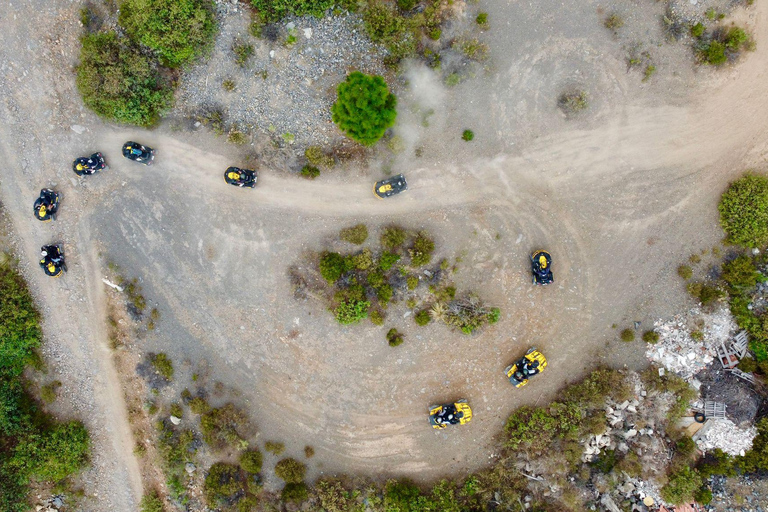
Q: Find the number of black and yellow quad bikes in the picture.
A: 9